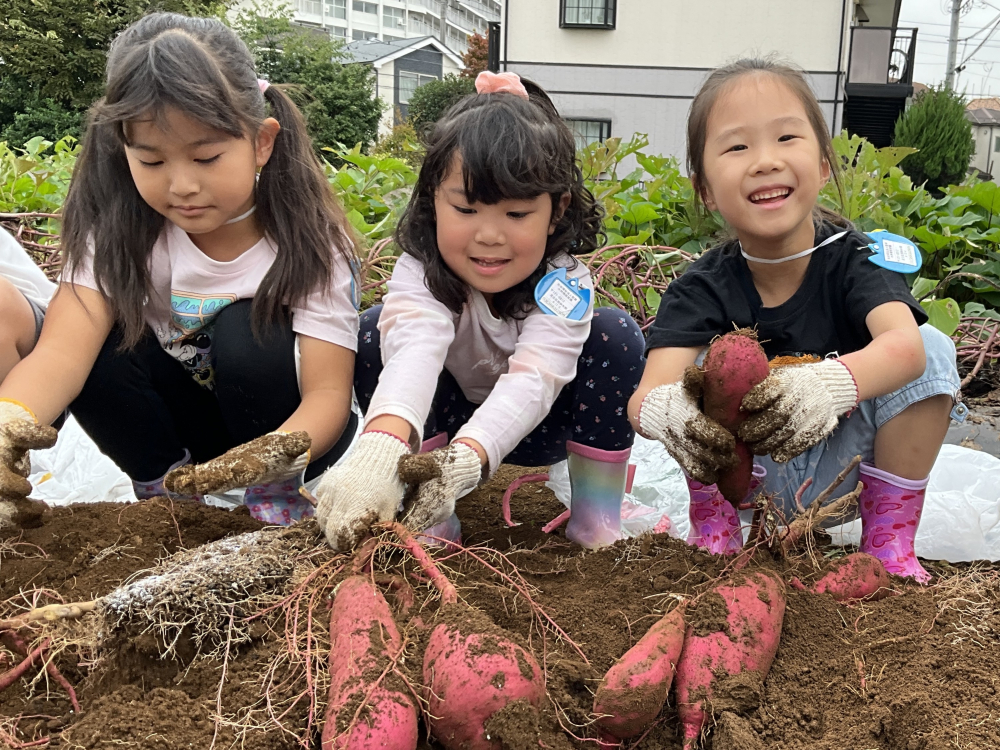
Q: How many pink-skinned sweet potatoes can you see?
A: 6